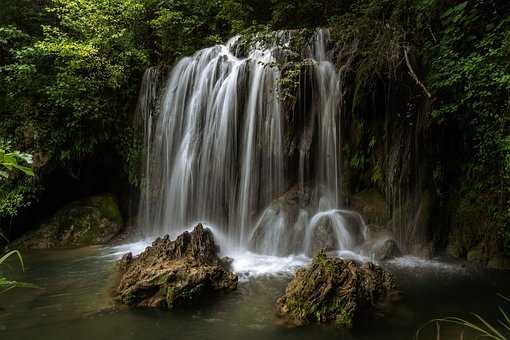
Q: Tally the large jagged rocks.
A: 2